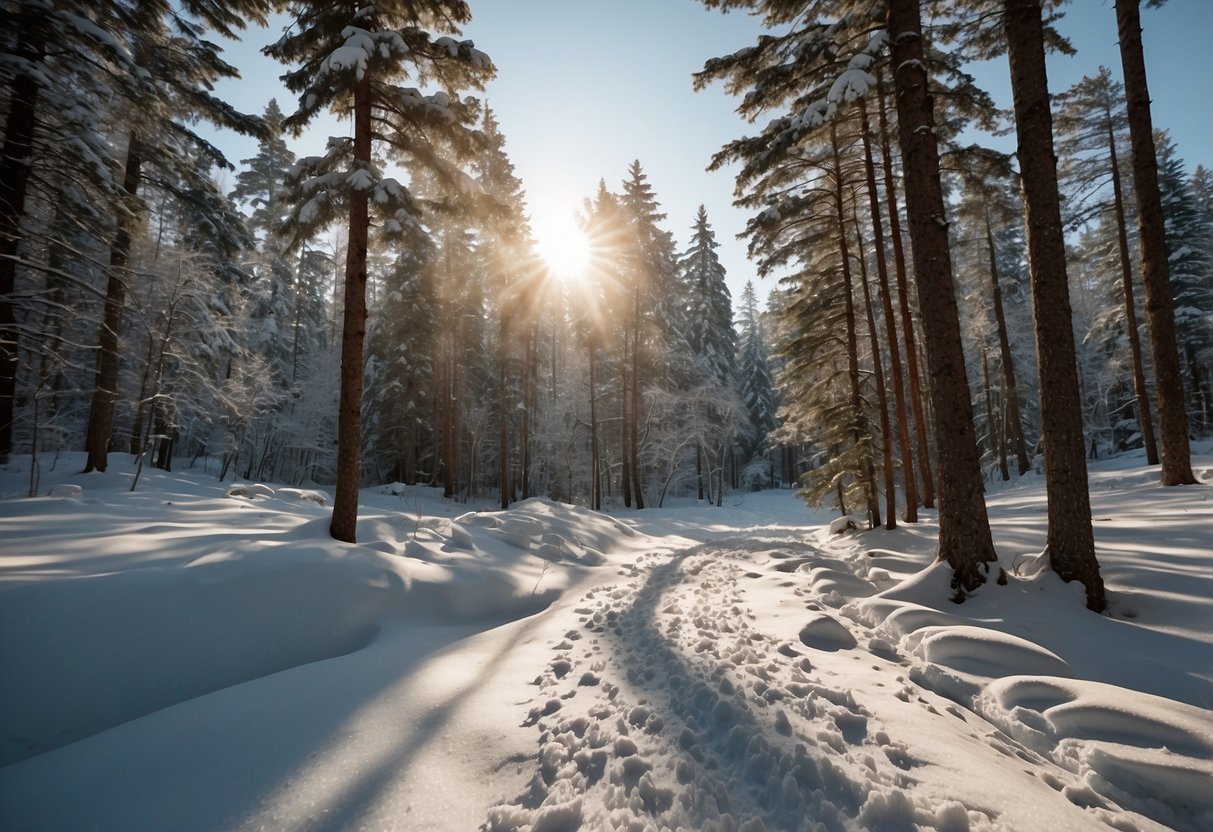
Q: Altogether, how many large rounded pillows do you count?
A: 0